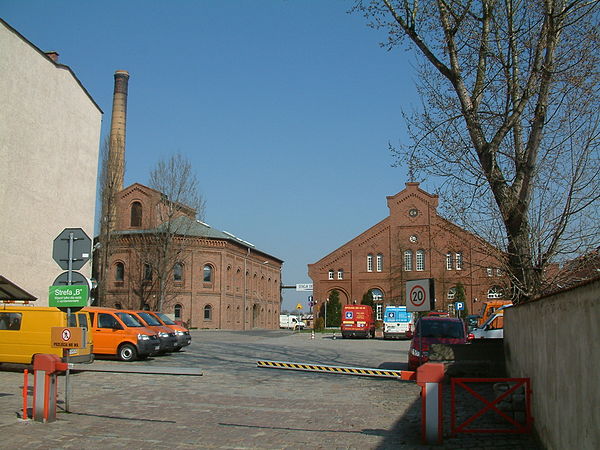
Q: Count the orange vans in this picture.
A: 3